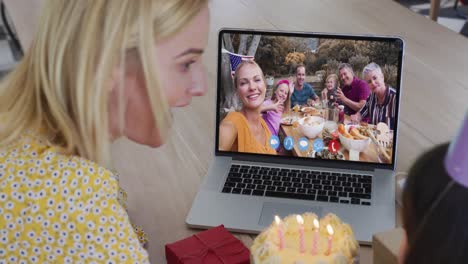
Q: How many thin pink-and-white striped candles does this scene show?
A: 4